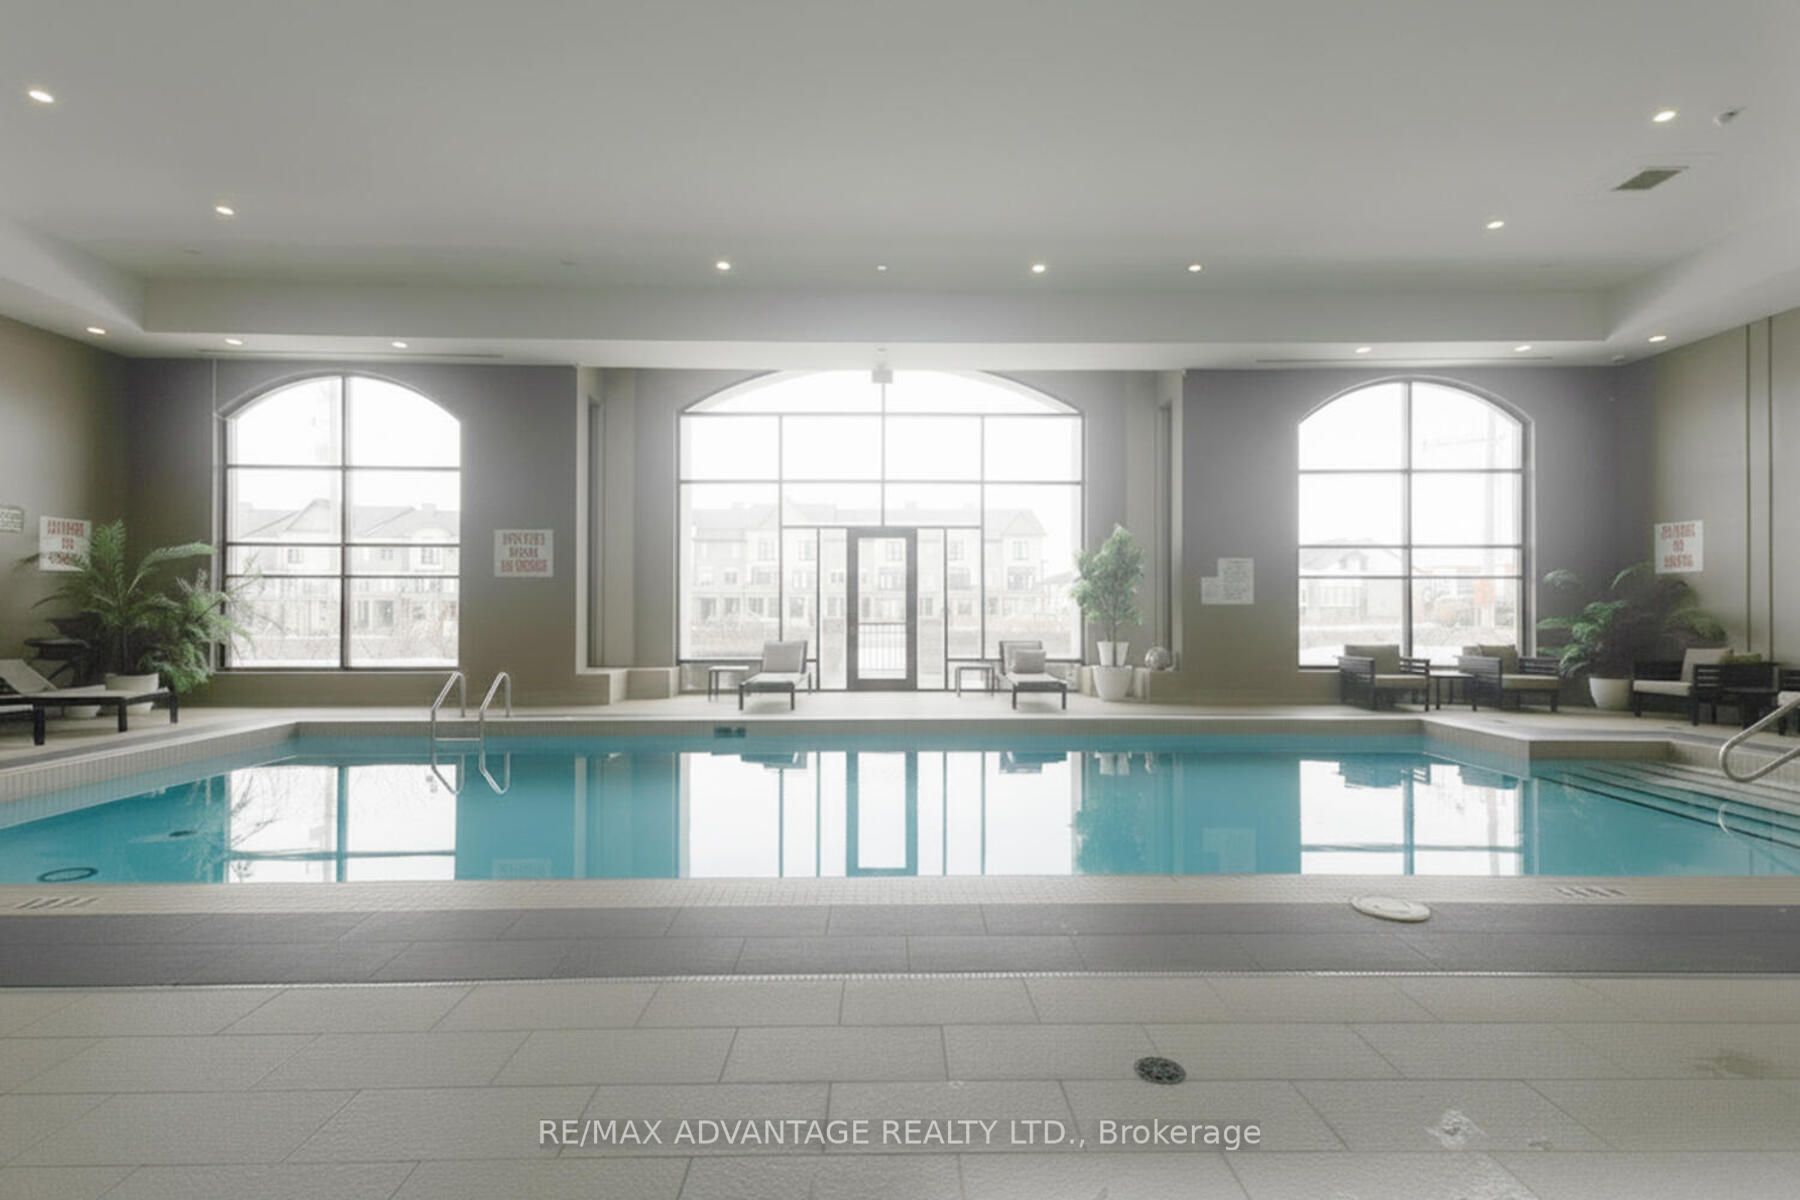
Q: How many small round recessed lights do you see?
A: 14